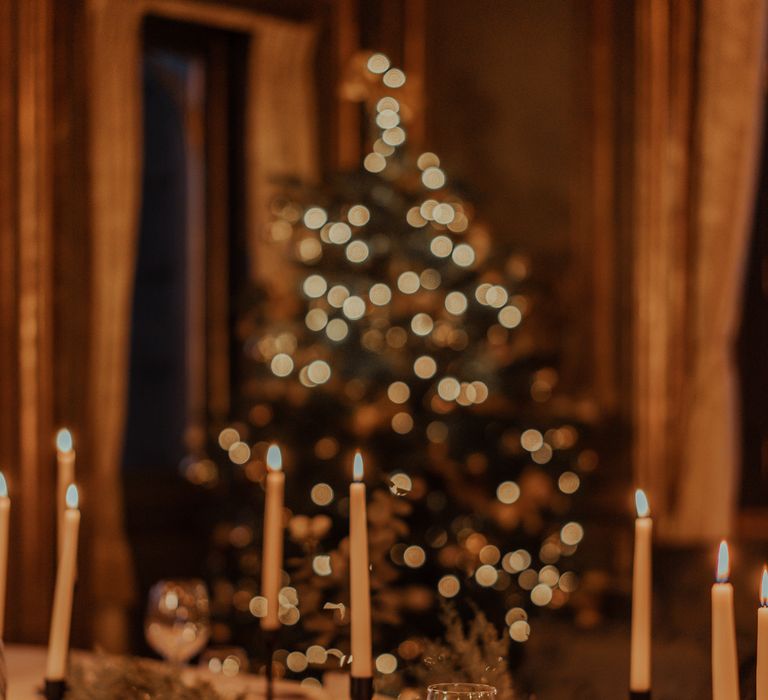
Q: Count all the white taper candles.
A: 8